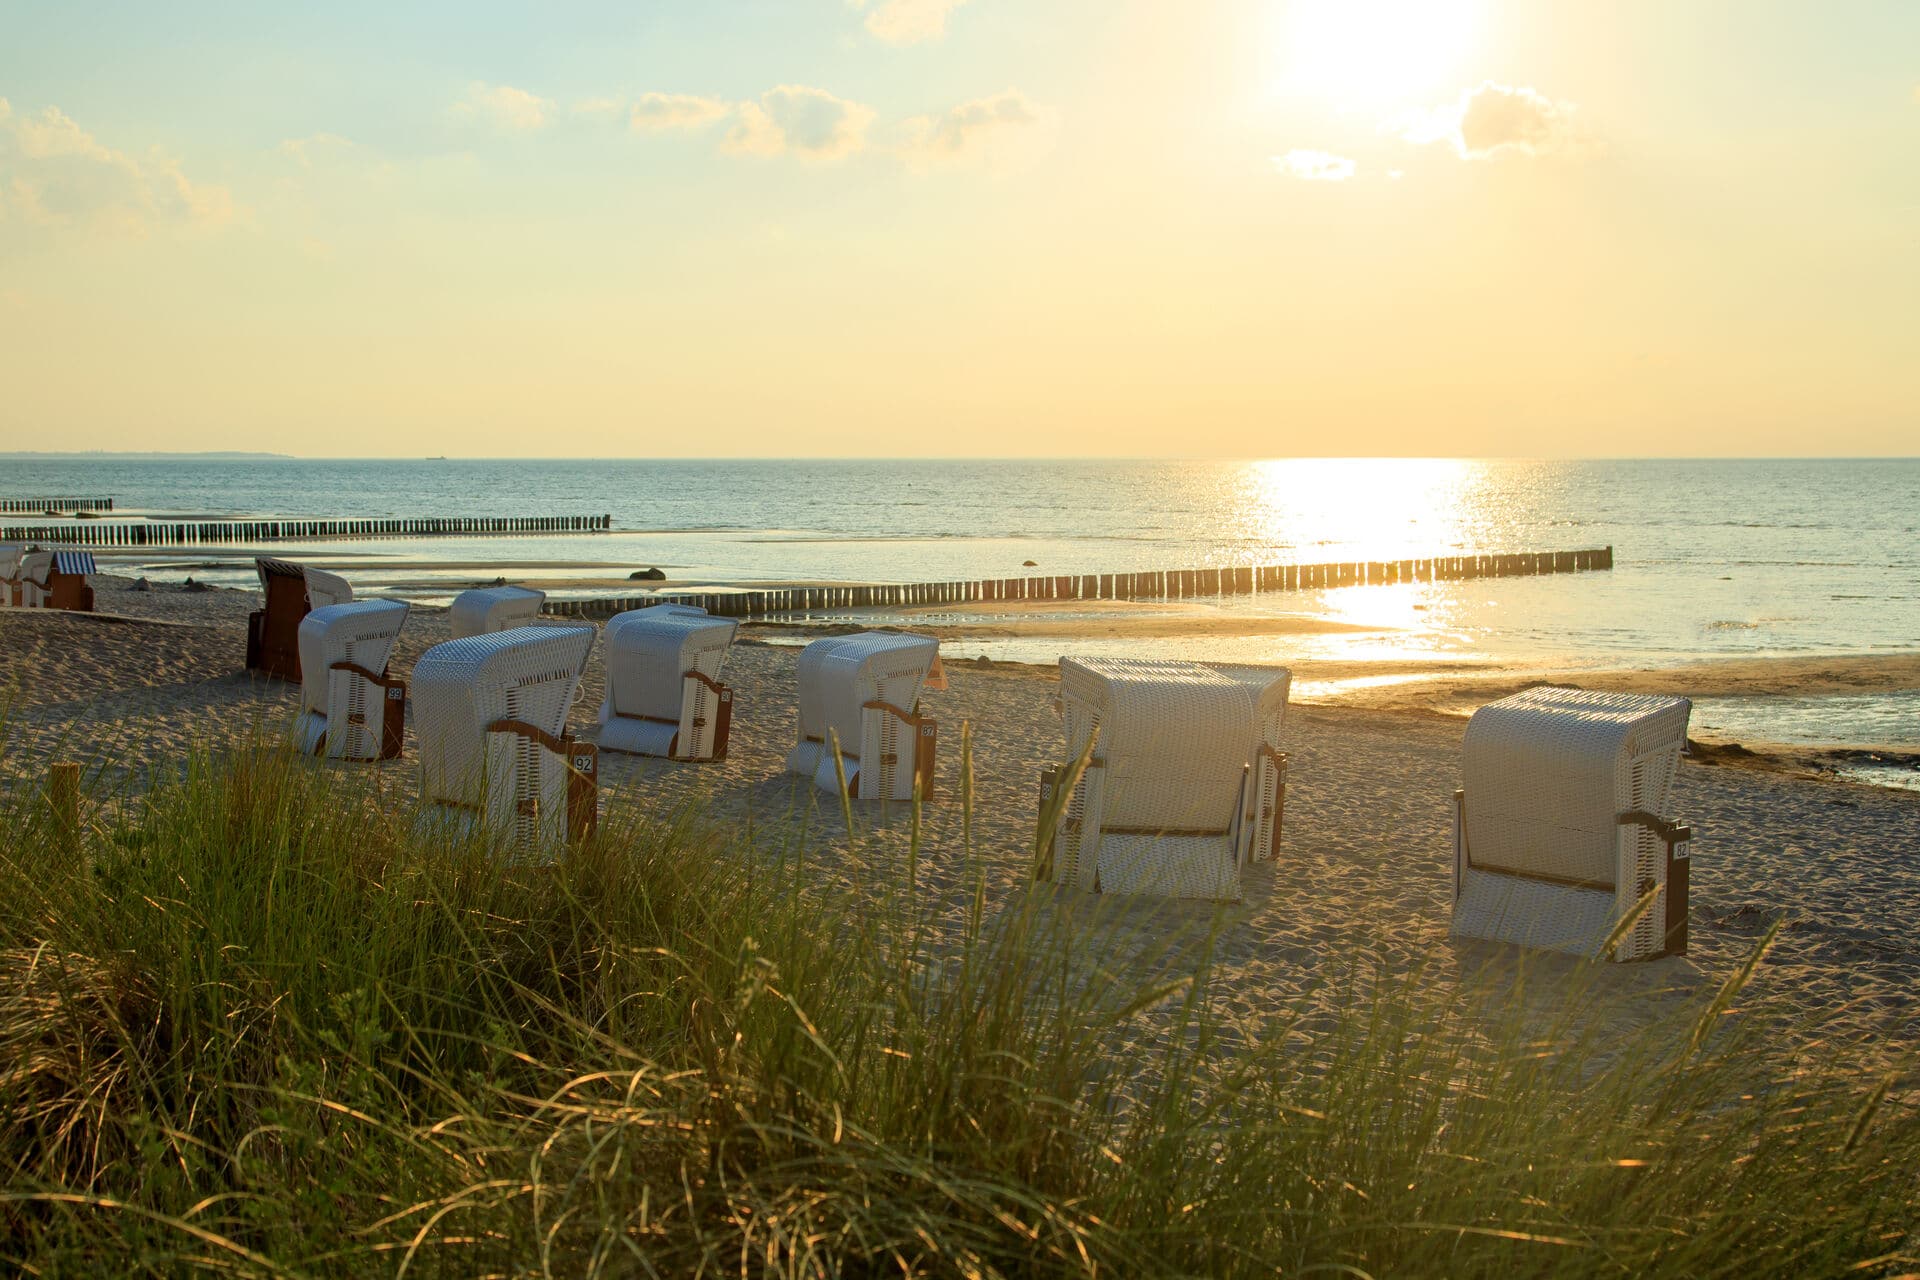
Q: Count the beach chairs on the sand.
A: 13